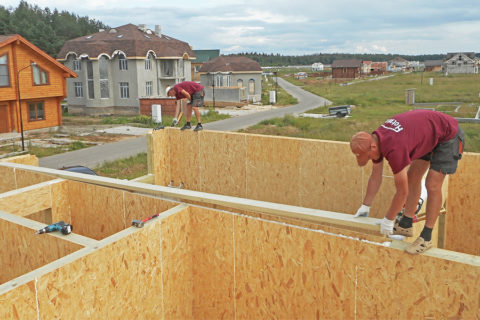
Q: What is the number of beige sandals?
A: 2